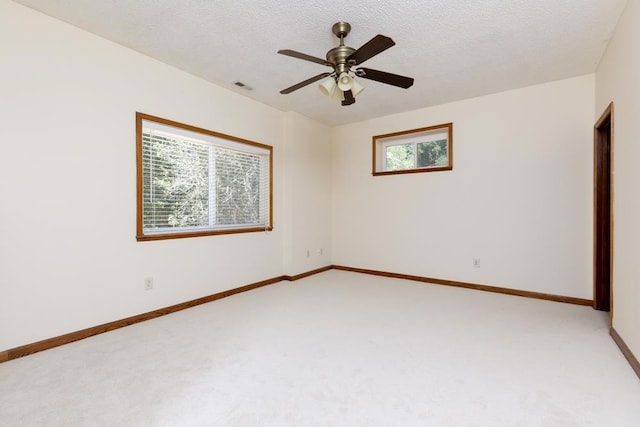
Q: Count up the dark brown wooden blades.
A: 5